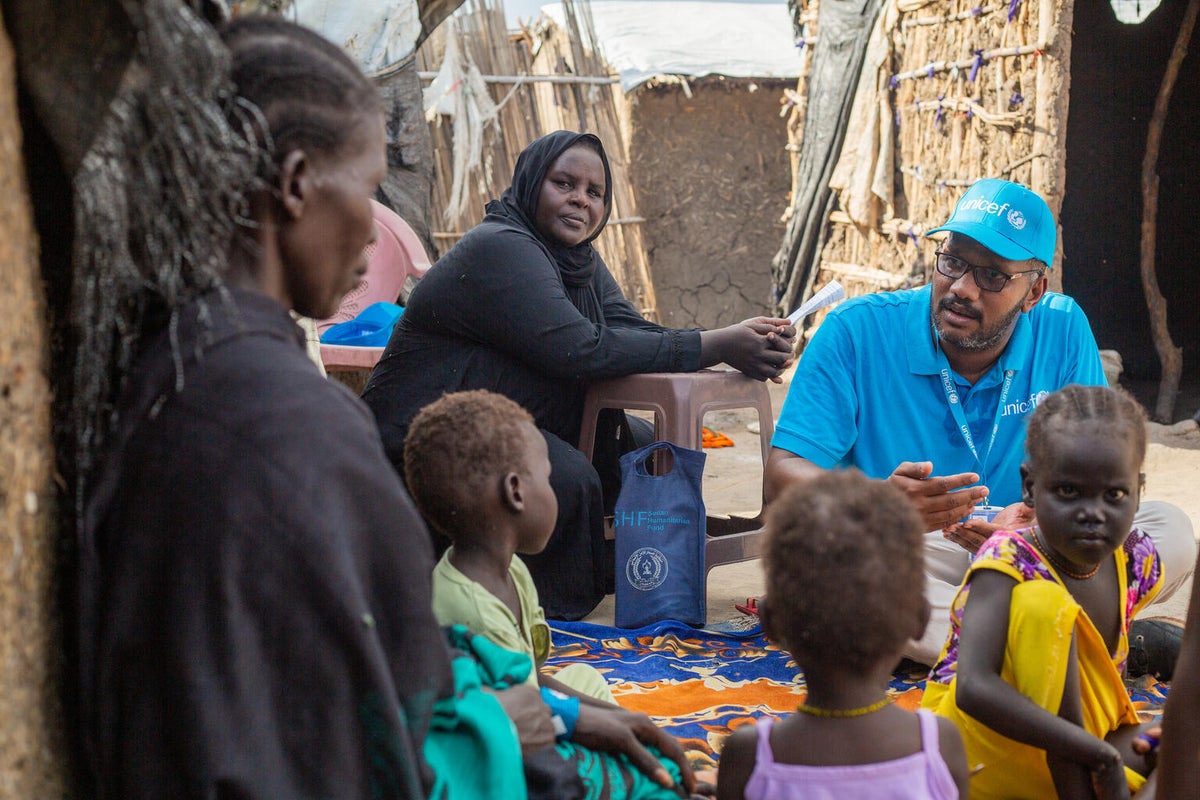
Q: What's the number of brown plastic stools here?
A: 1